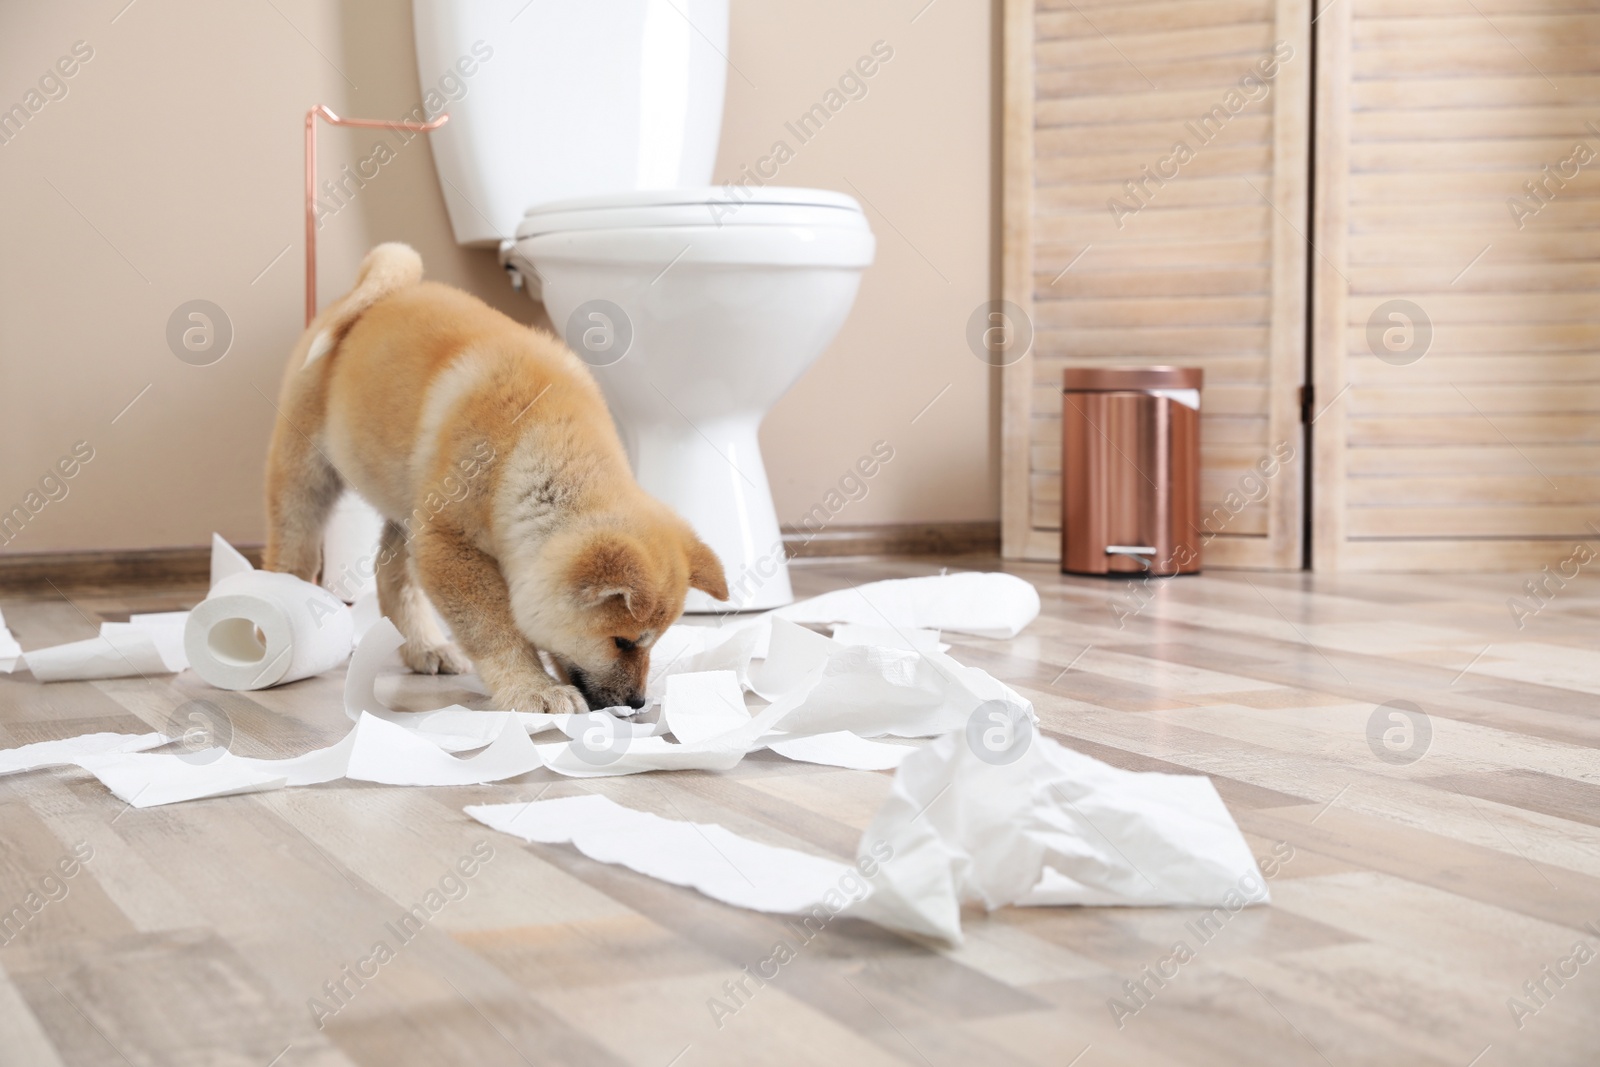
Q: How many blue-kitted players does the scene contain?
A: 0